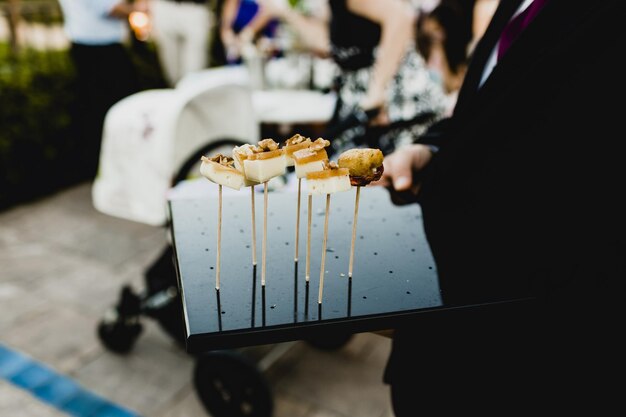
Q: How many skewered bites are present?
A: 7